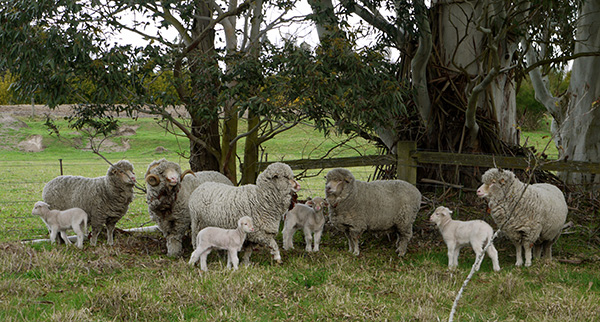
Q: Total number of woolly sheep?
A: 5